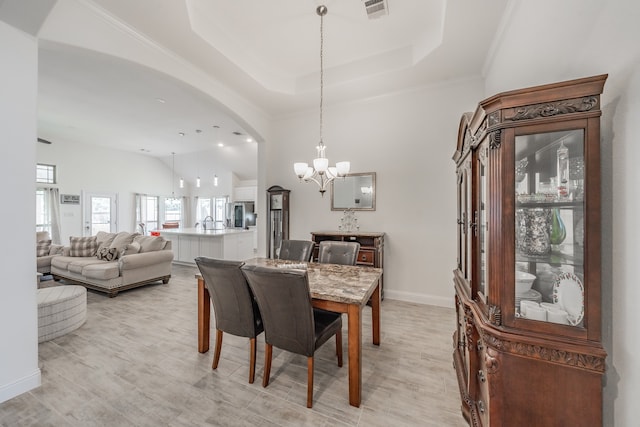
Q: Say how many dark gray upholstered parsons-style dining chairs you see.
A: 4